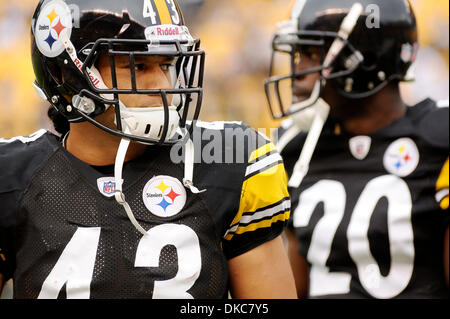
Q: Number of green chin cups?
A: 0